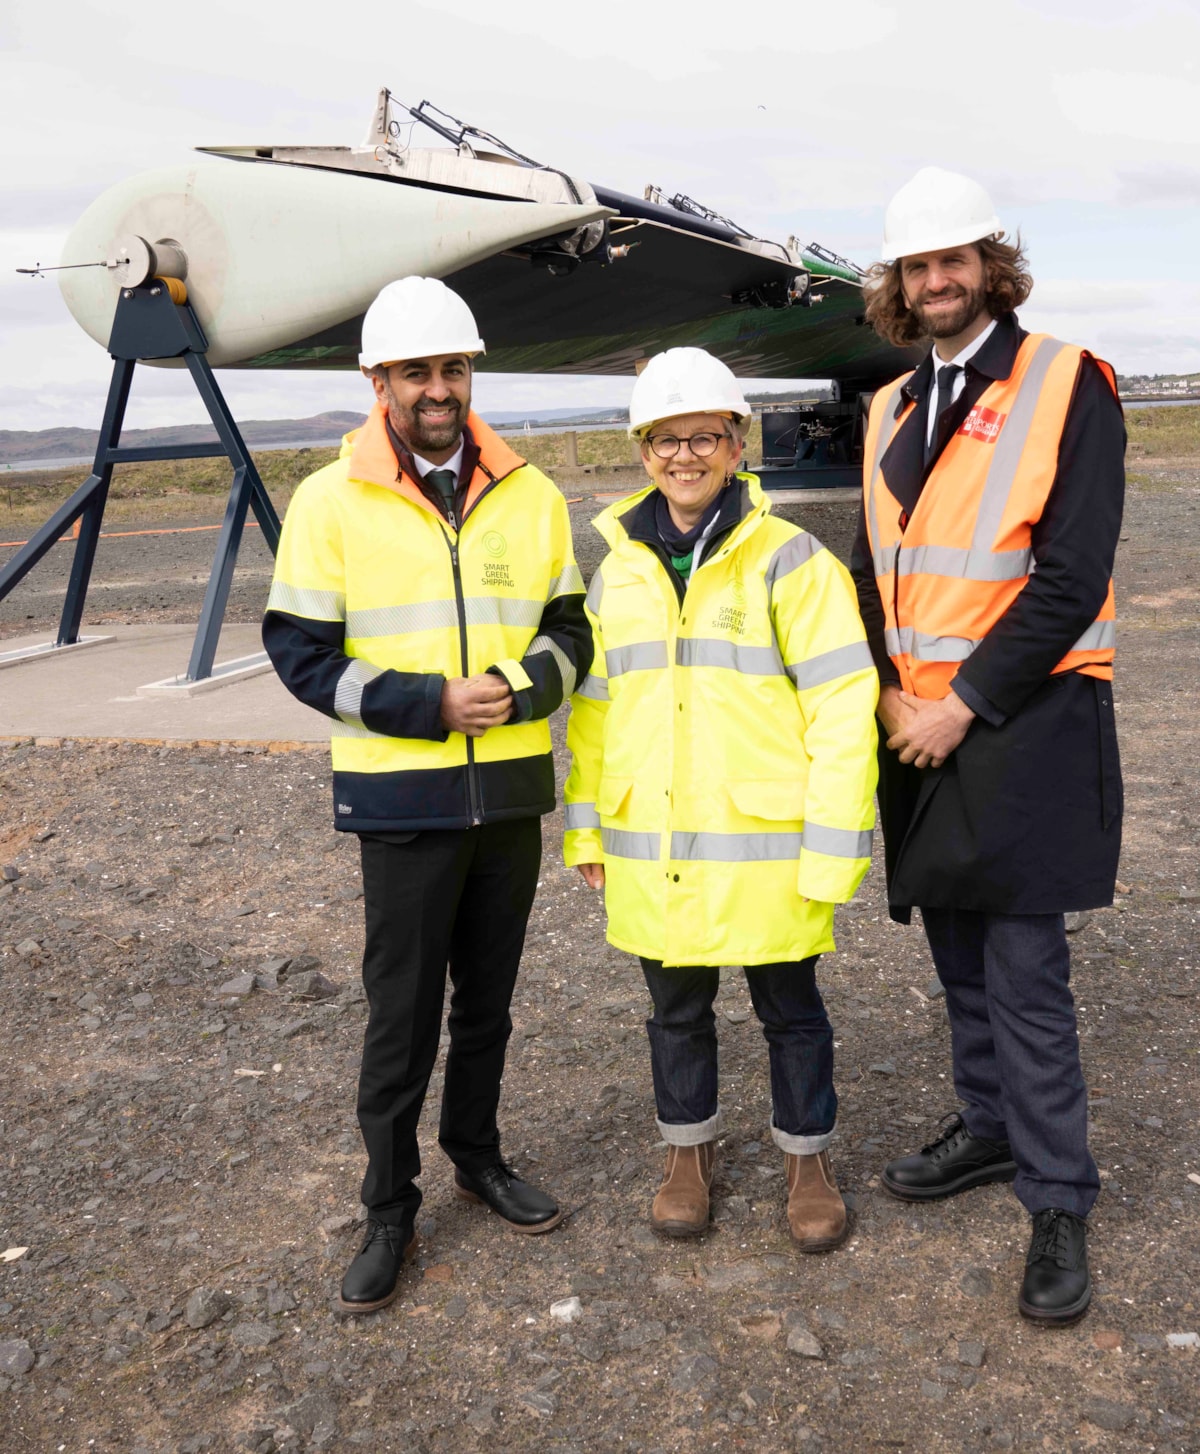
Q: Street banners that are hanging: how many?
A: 0